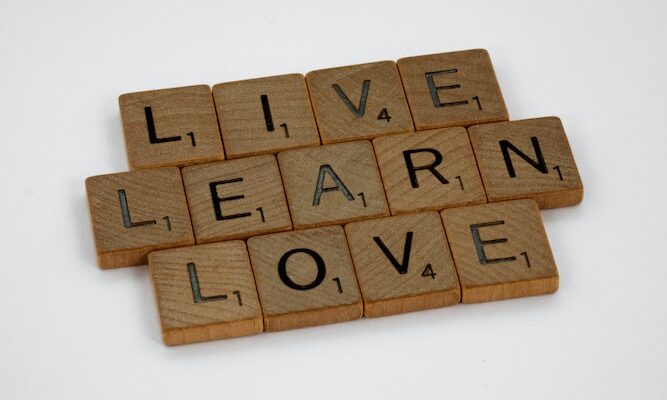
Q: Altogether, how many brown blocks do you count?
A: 13